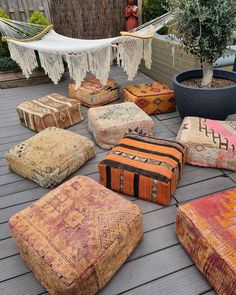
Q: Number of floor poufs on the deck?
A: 9